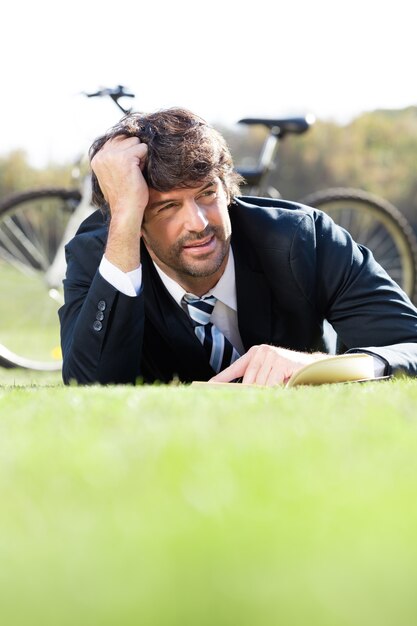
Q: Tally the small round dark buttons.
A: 3